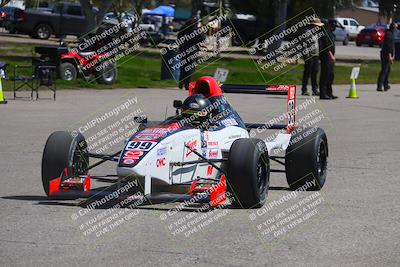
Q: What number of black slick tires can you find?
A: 3